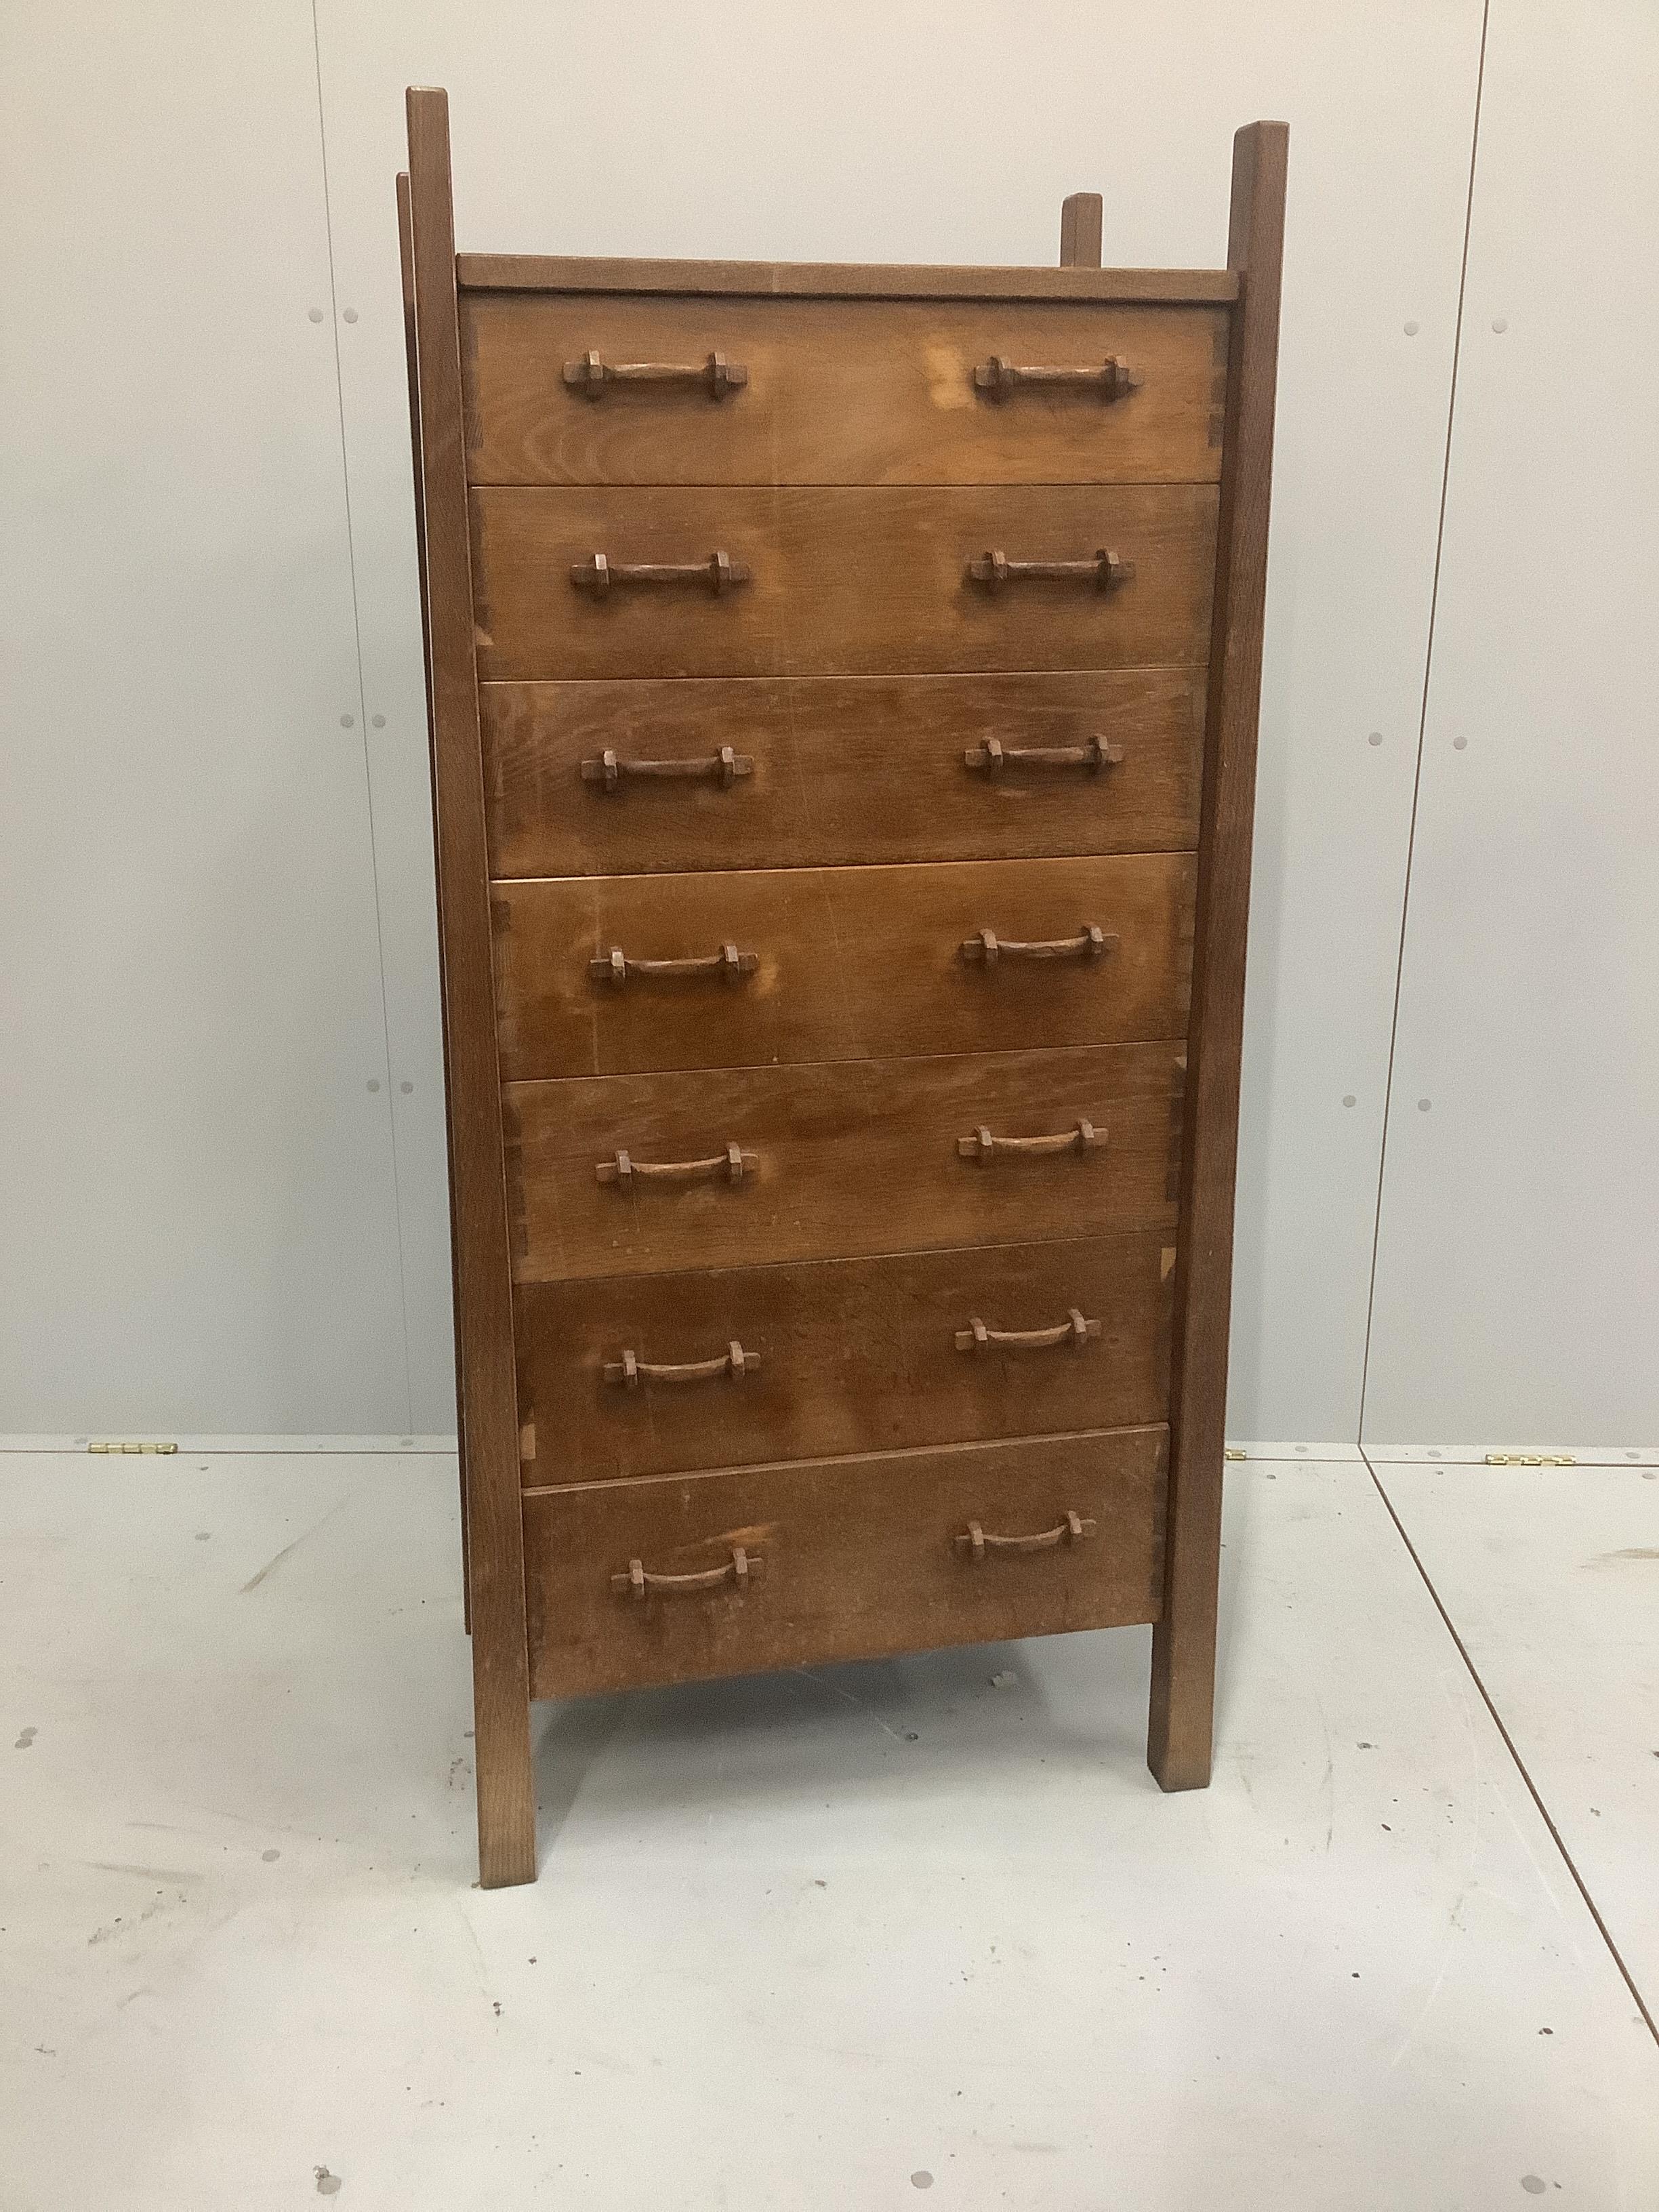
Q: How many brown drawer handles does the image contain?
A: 14